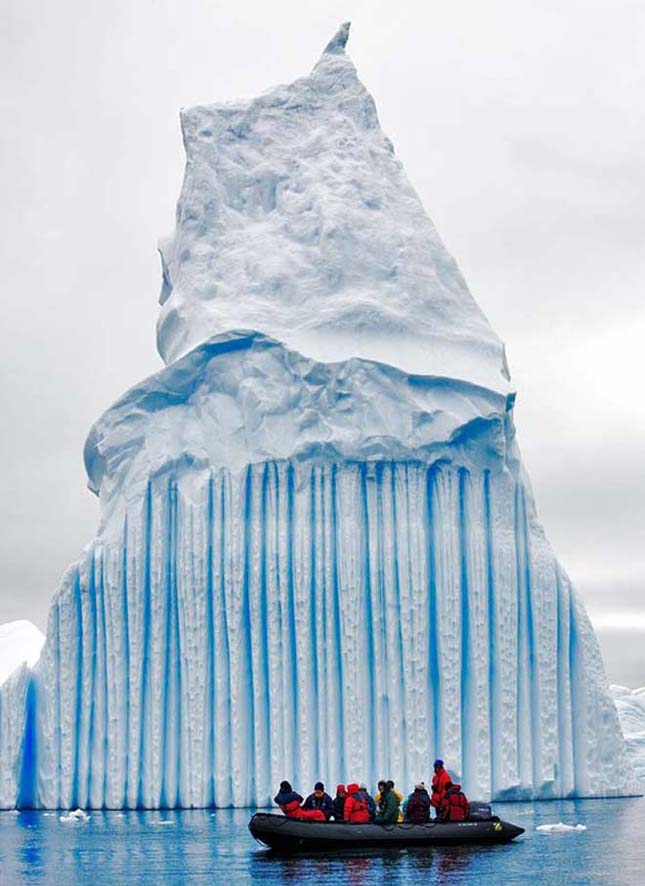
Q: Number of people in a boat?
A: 10